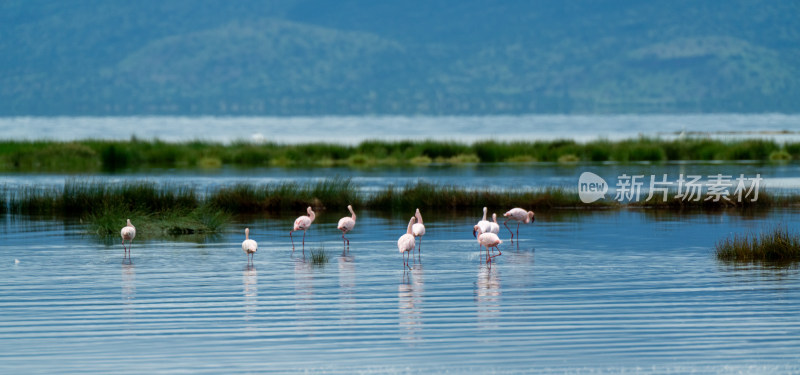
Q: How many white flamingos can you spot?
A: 10